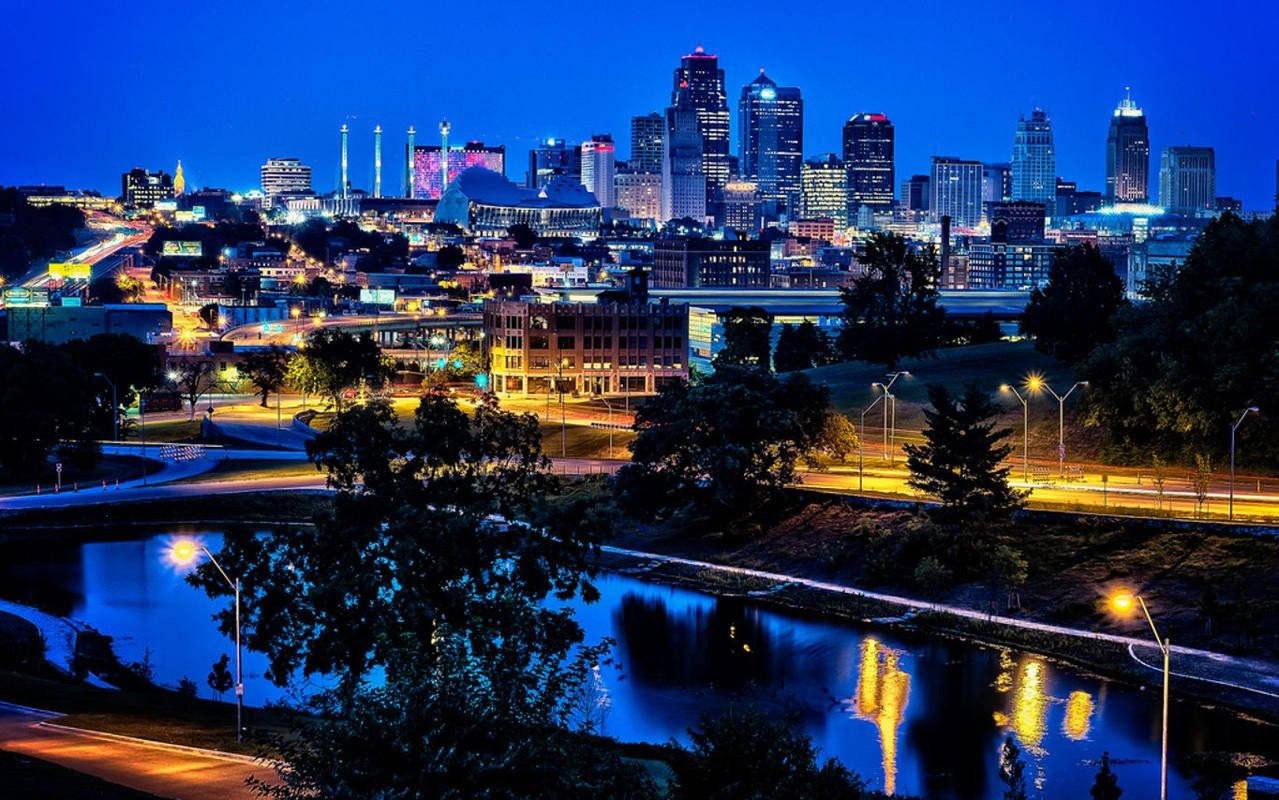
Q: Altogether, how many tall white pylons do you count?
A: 4